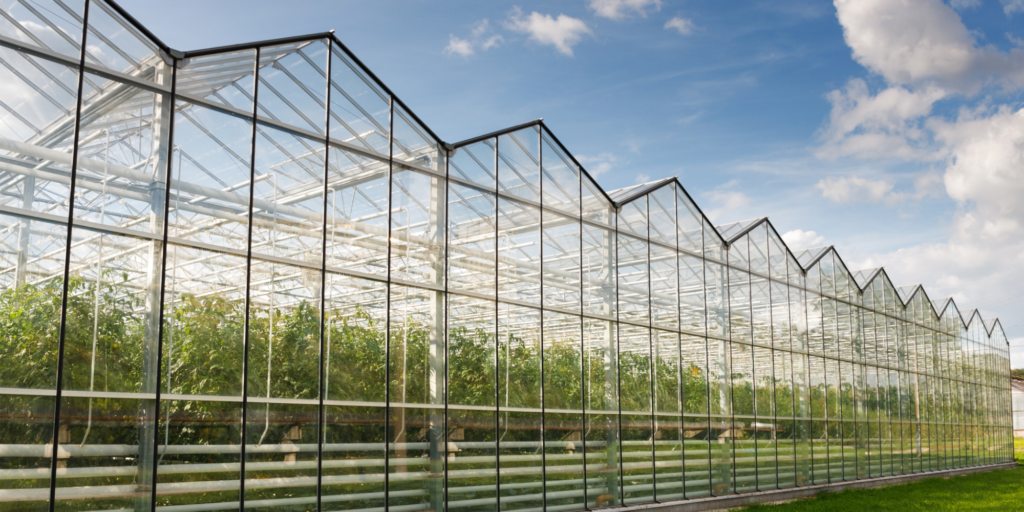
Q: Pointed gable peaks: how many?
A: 10